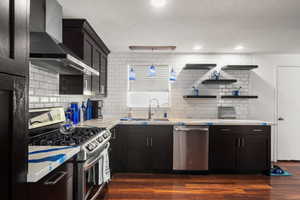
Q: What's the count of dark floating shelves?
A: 5